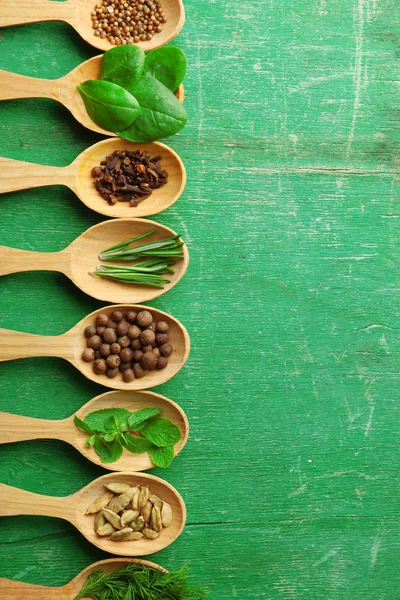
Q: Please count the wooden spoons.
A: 8